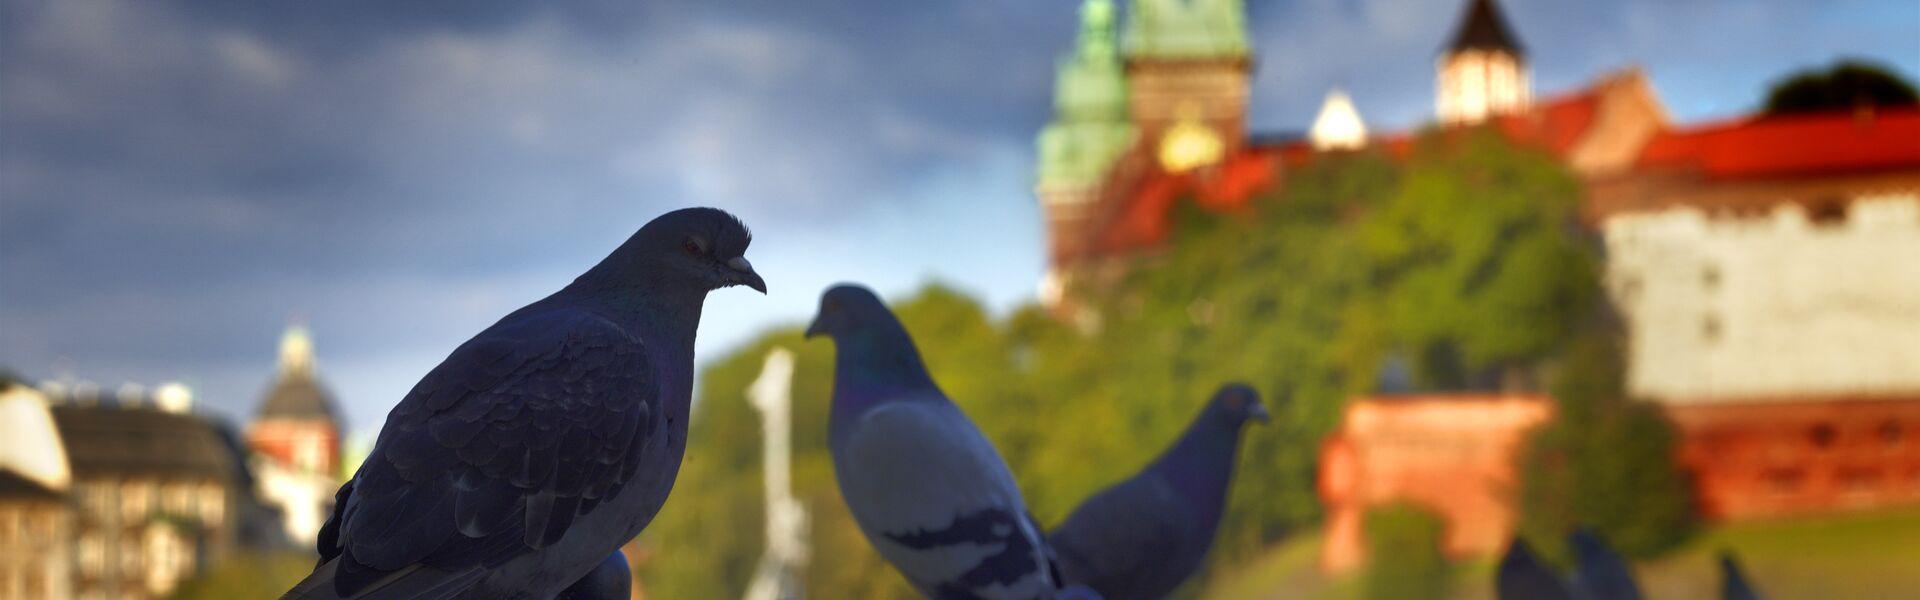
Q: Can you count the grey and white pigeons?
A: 1